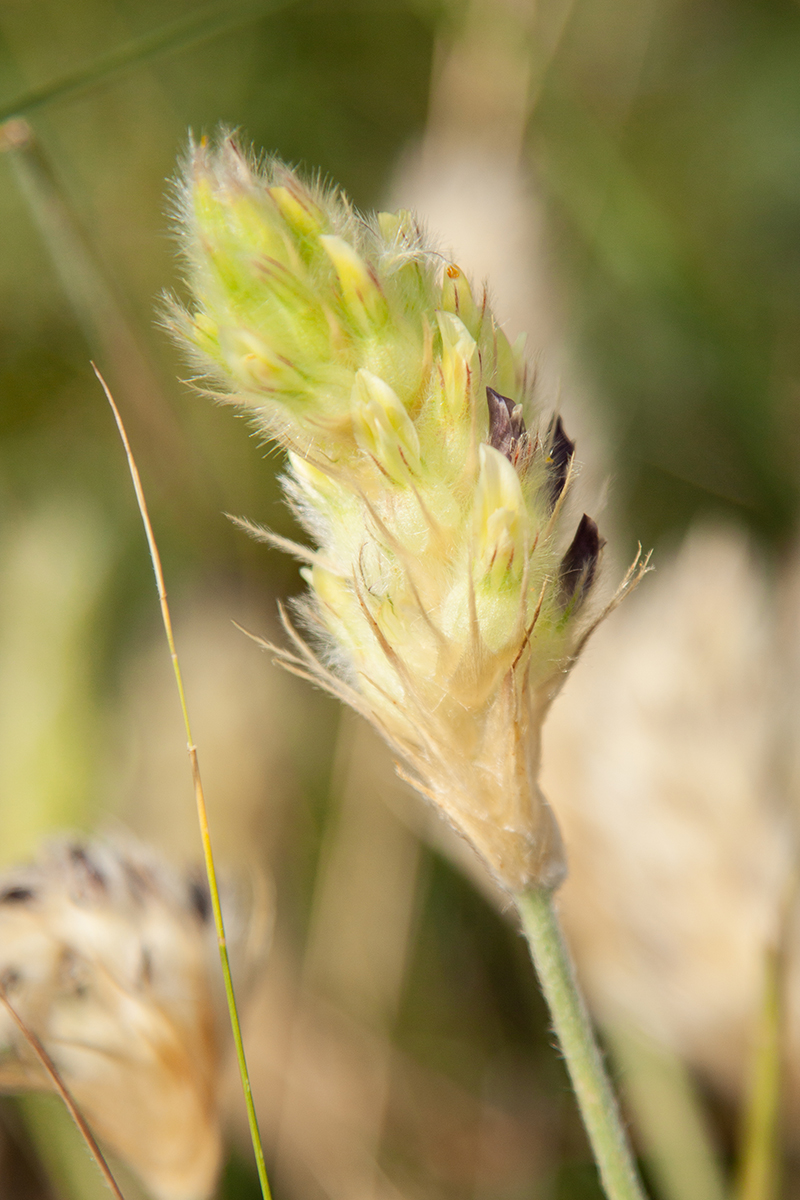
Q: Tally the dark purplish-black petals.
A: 3